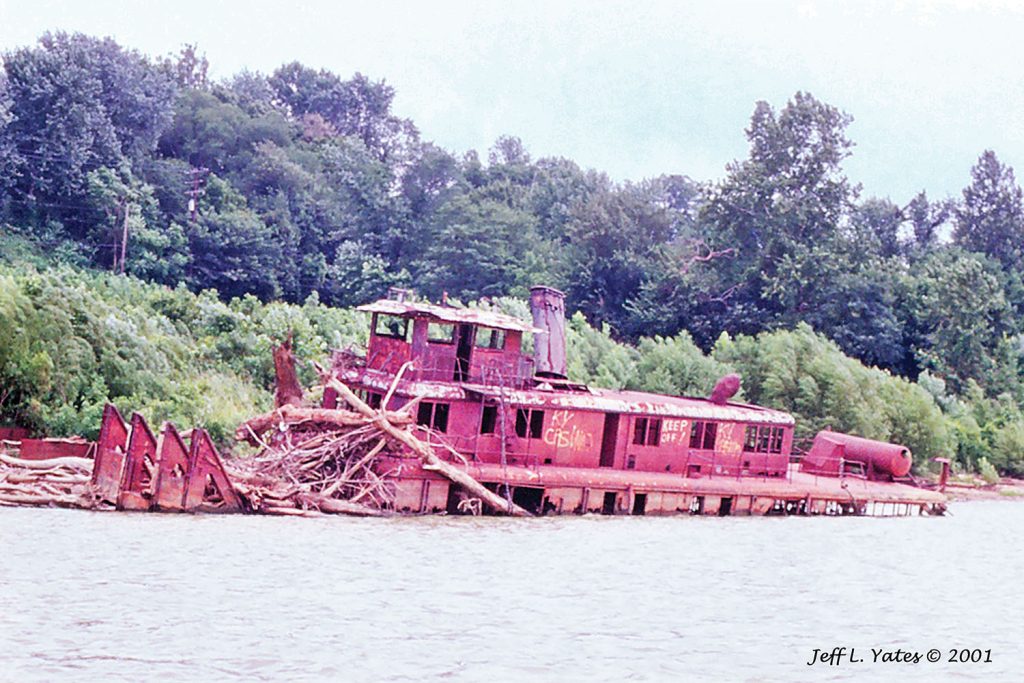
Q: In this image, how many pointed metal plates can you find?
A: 4